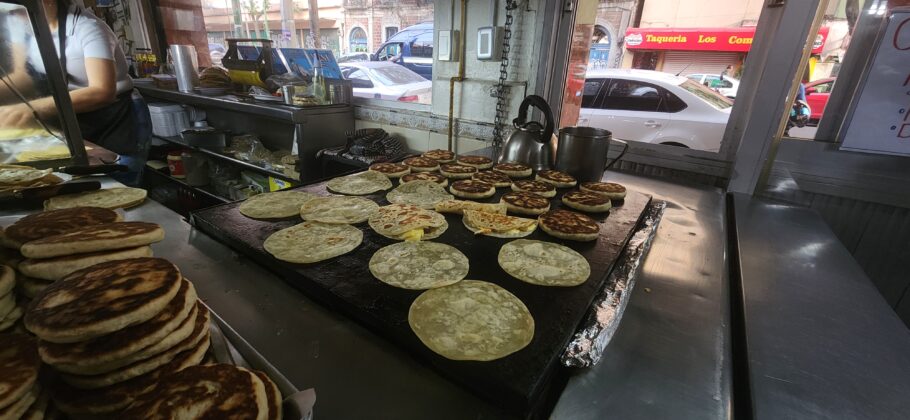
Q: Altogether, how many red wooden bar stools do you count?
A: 0